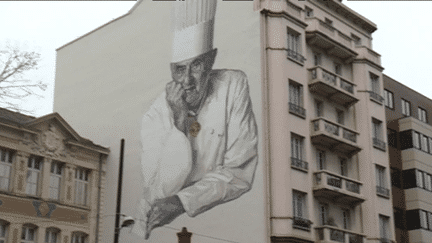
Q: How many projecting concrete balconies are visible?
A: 5